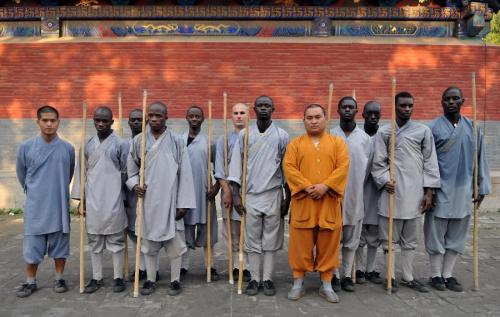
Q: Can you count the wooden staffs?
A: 10